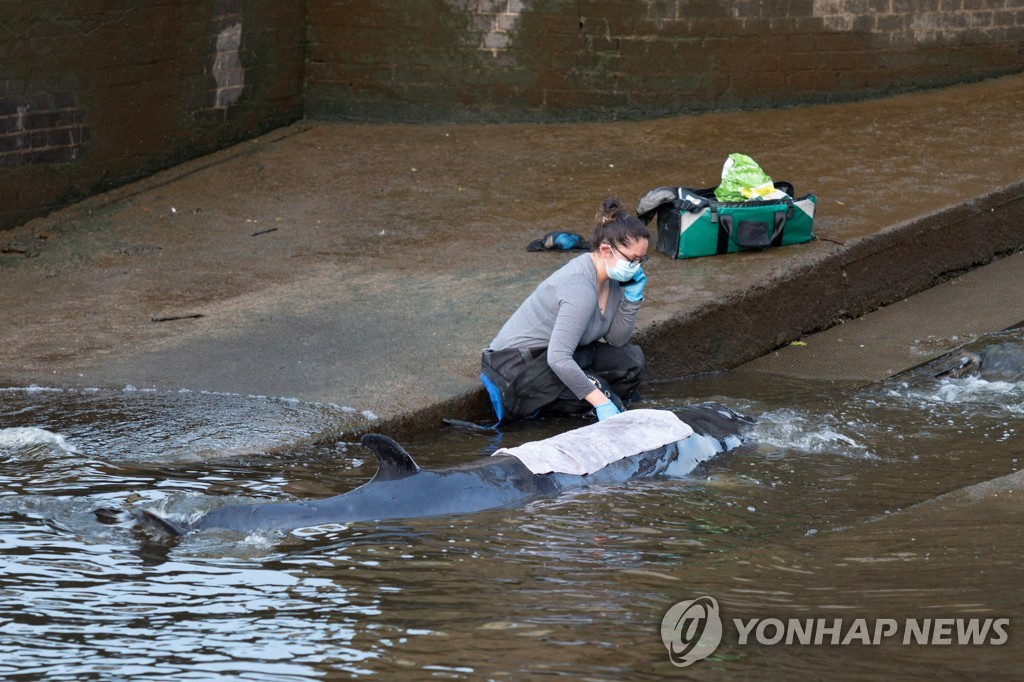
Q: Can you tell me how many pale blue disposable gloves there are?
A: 2